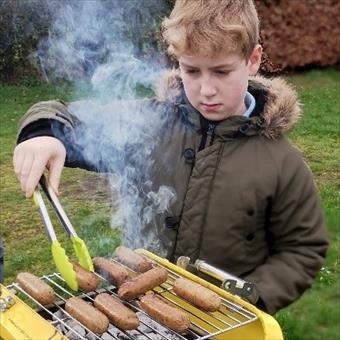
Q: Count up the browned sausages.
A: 9